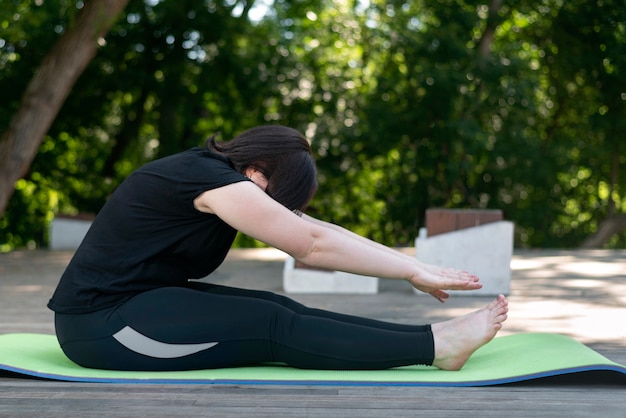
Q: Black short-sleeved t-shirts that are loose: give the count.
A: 1